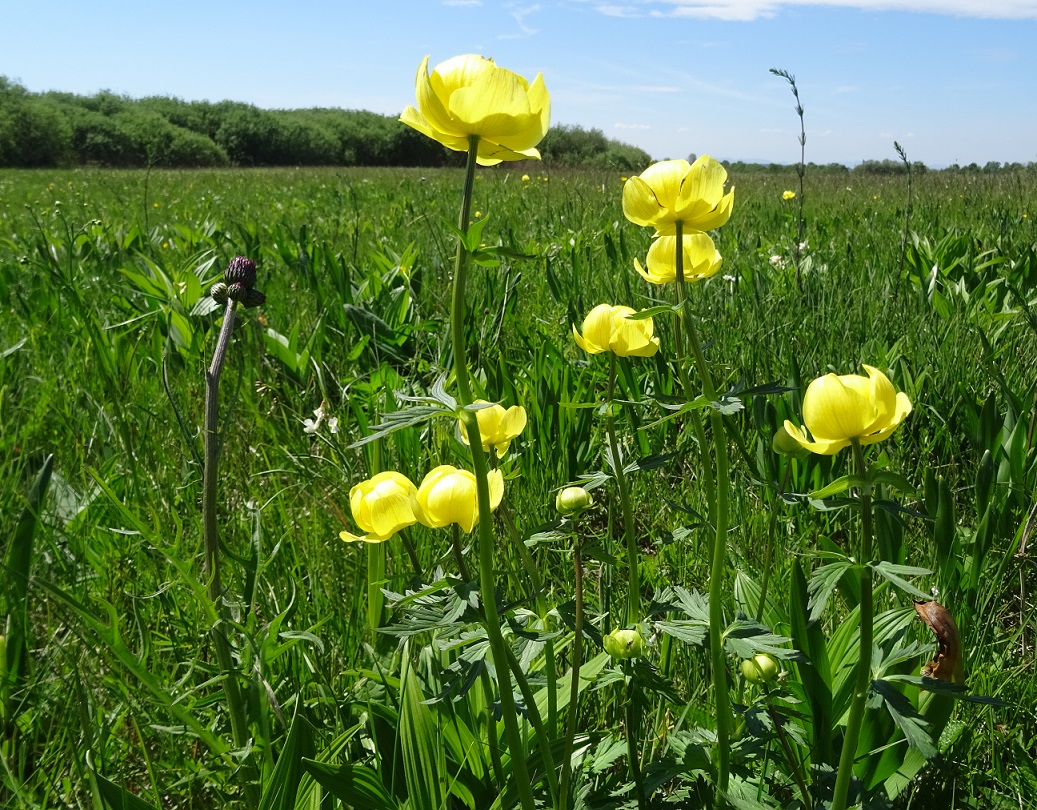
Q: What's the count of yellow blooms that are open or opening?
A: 8